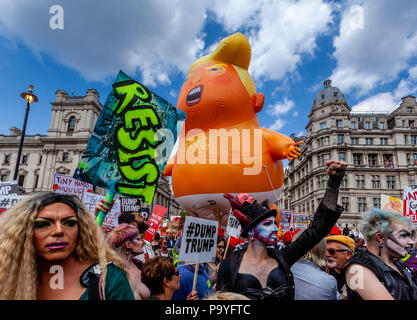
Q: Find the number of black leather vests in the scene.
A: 1